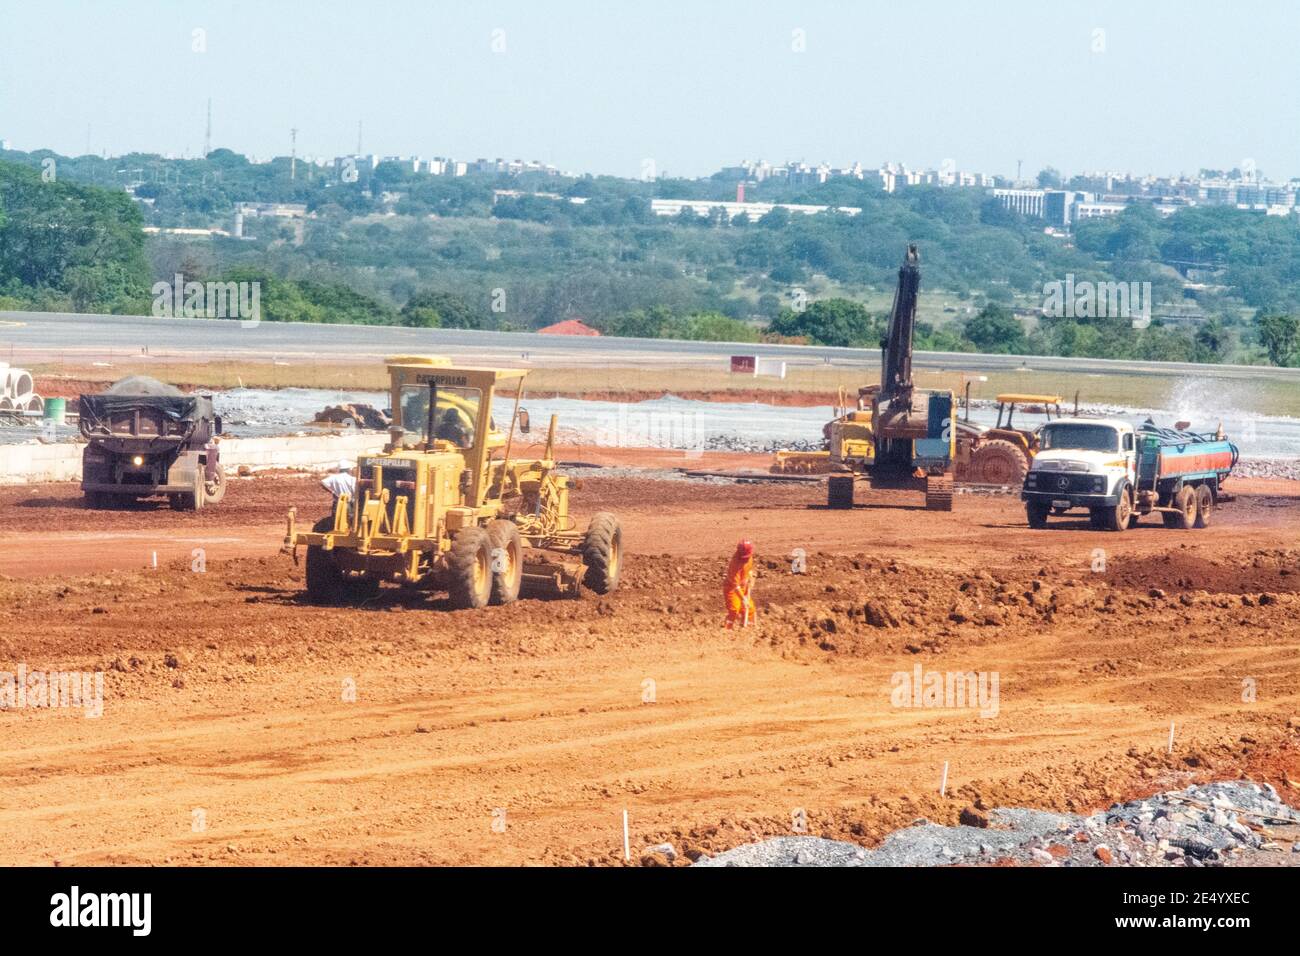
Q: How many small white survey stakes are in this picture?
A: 4